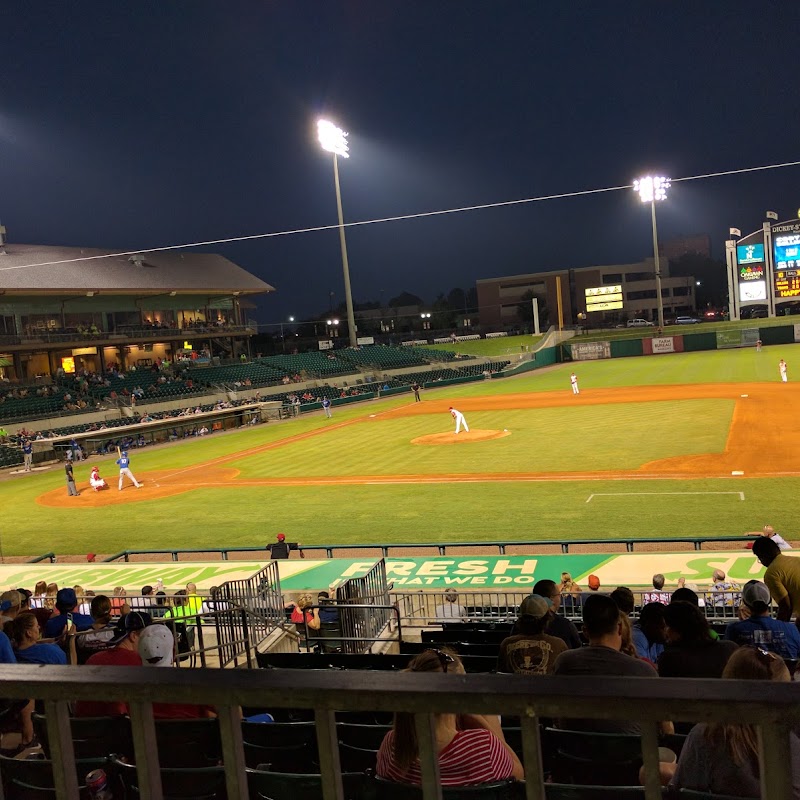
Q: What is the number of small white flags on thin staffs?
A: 2